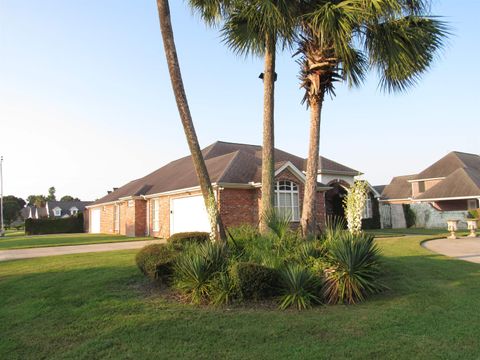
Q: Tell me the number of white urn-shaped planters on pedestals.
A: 2